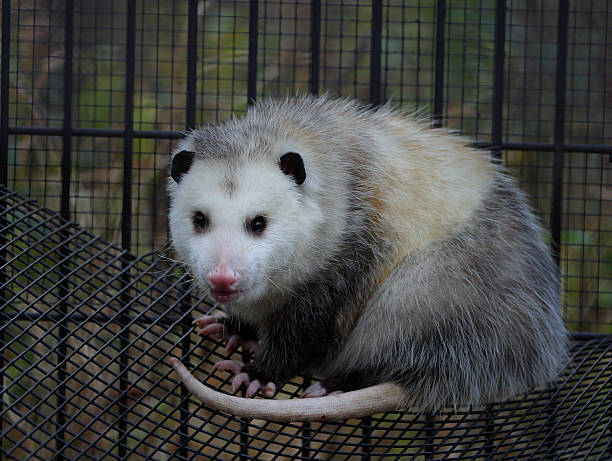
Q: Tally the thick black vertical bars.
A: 10